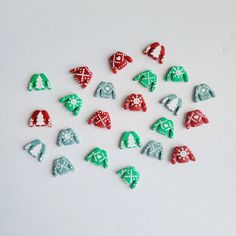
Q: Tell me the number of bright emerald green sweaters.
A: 8